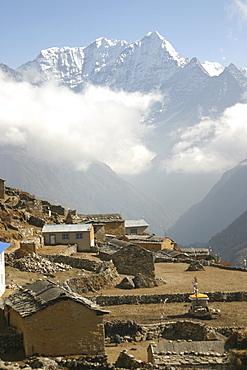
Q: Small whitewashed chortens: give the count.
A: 1